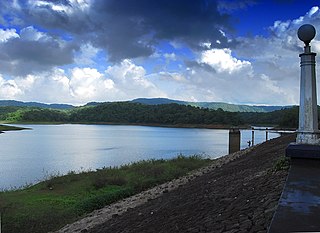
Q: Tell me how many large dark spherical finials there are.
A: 1